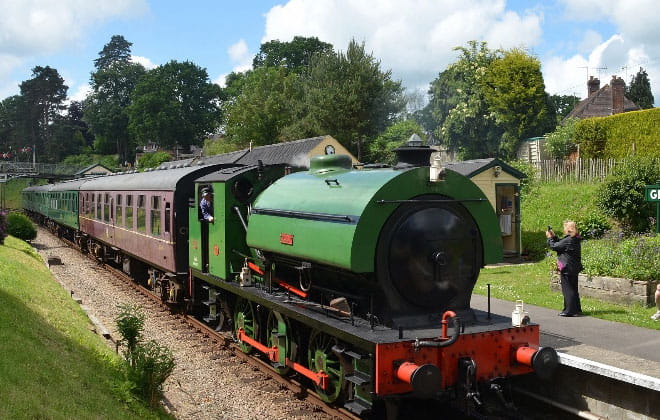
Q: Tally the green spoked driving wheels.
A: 3